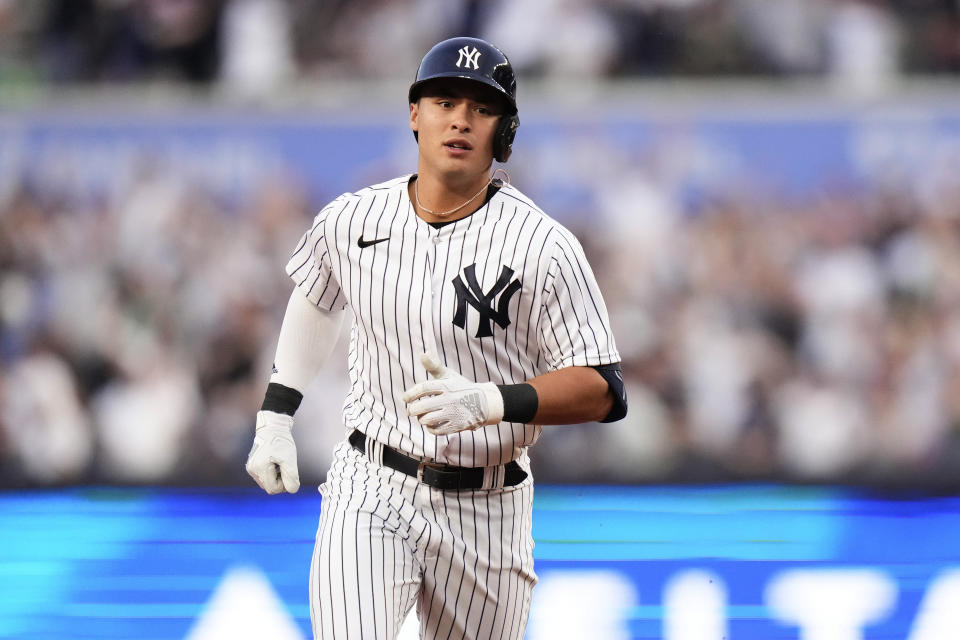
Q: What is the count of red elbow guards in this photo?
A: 0